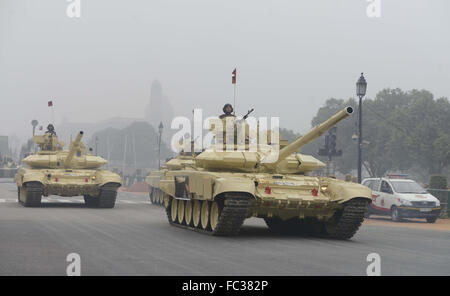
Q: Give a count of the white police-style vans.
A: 1